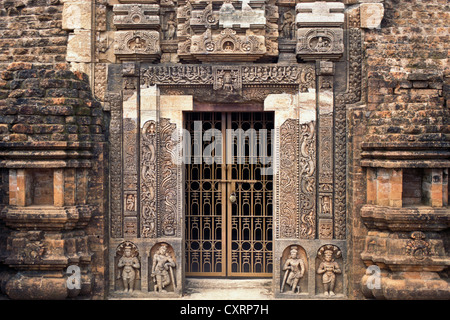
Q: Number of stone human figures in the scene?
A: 4